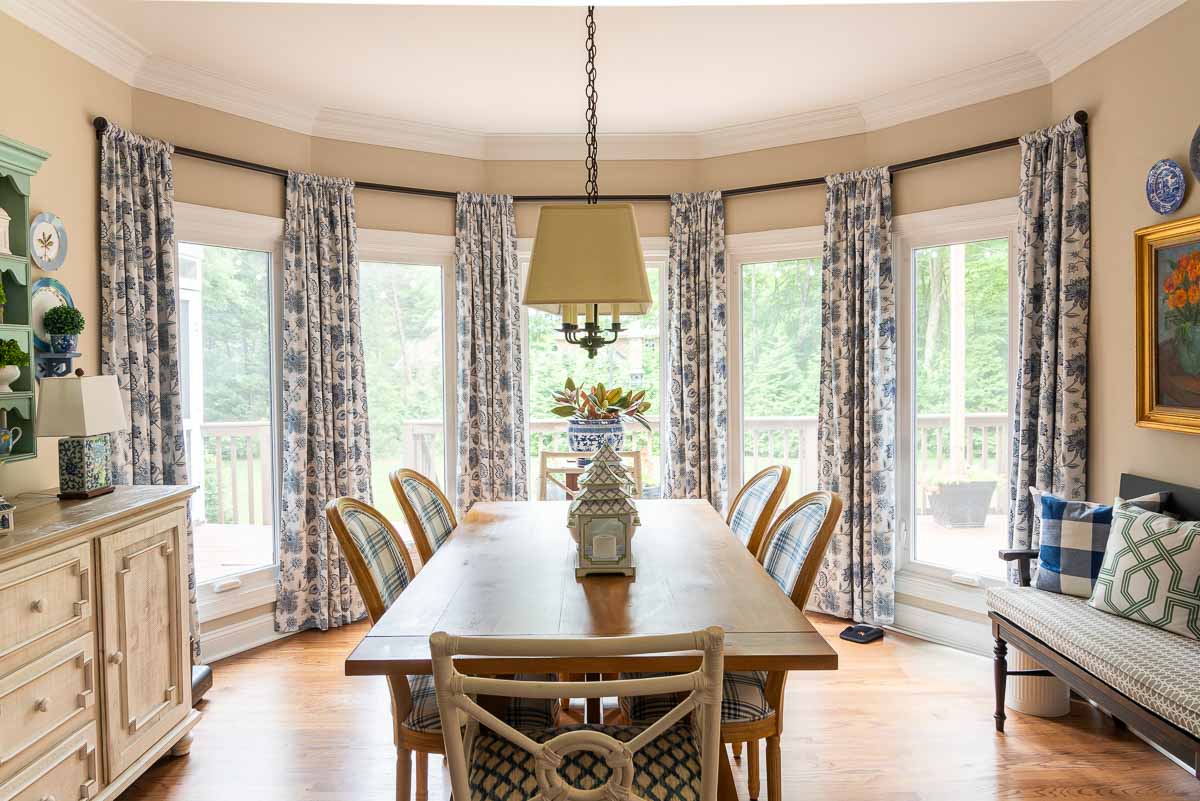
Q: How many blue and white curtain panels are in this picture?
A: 6